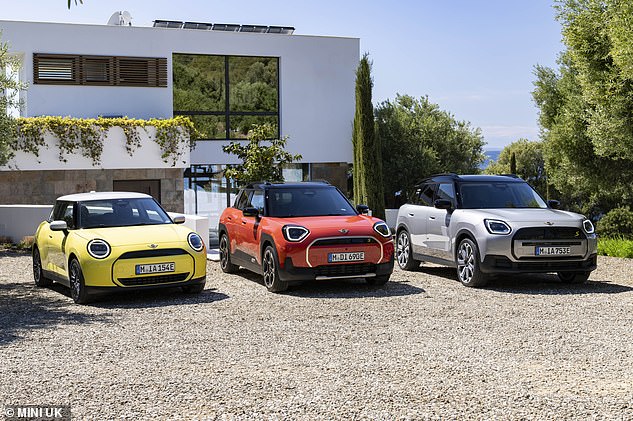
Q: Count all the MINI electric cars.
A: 3